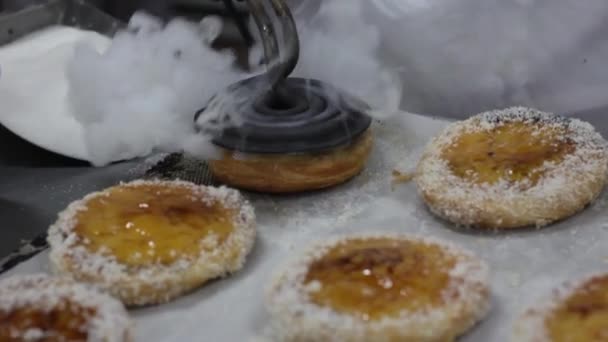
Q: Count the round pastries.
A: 6